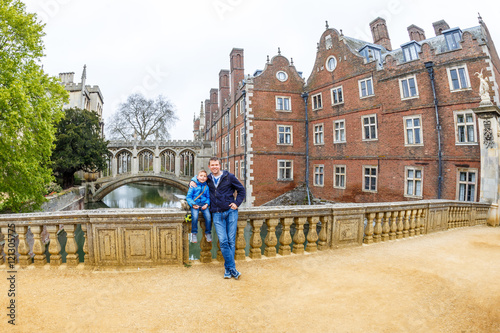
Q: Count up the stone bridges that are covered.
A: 1